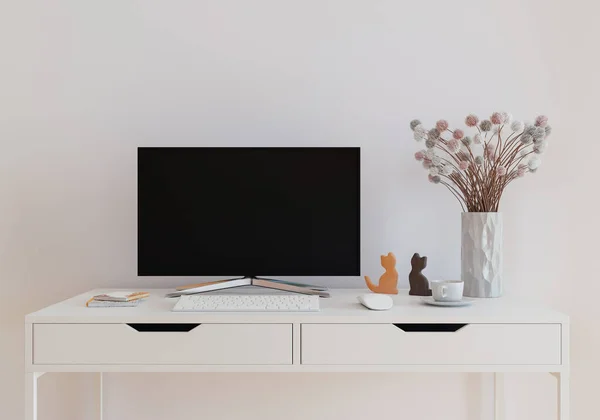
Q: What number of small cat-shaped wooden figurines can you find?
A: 2